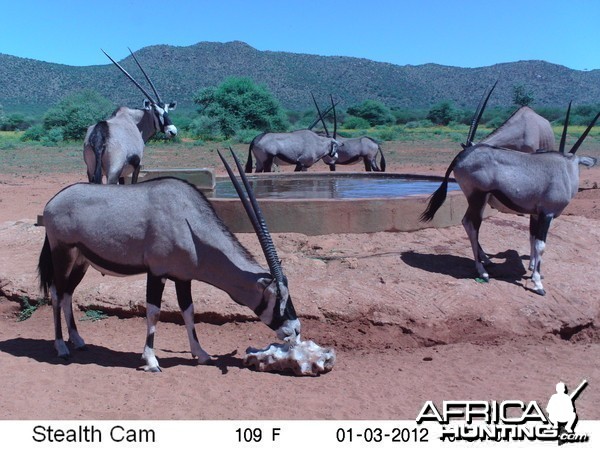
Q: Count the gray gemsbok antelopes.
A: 6